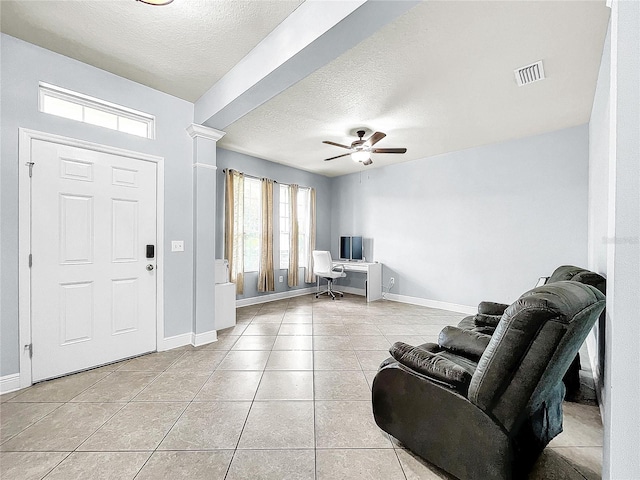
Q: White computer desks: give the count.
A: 1